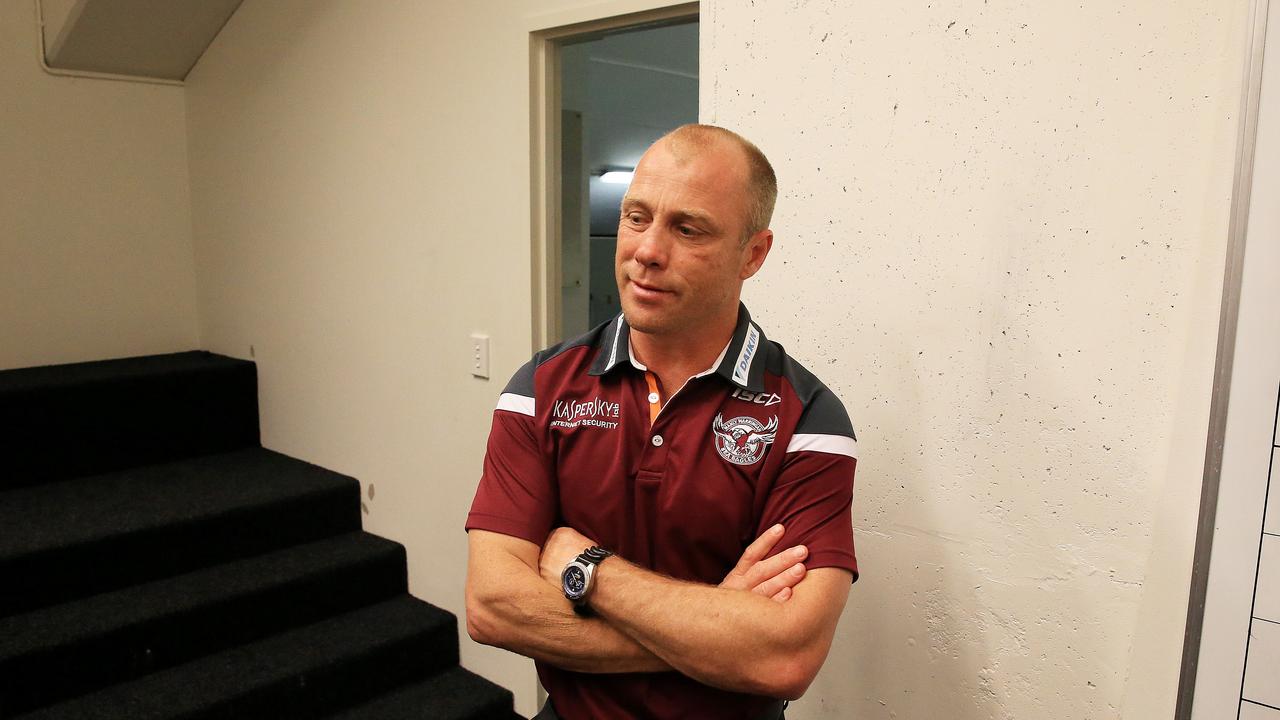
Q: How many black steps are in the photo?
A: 5